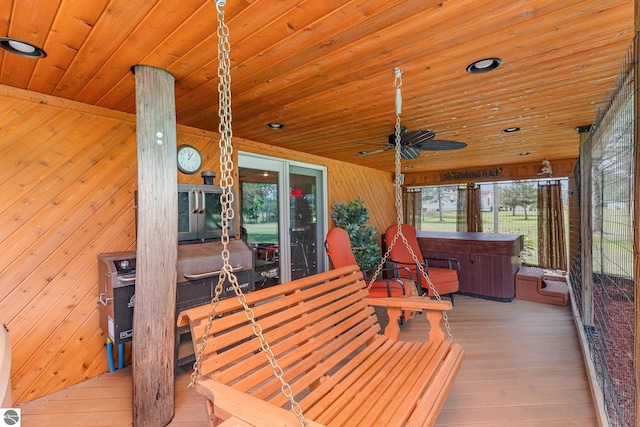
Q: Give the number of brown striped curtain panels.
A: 3